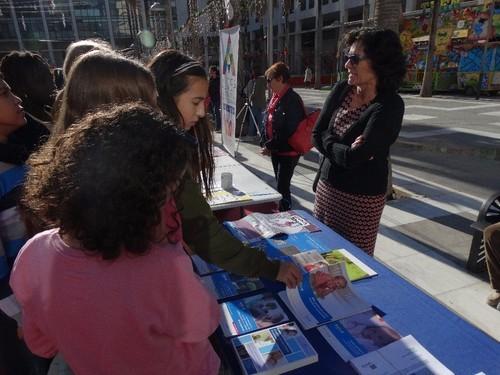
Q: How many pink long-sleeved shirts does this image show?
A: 1